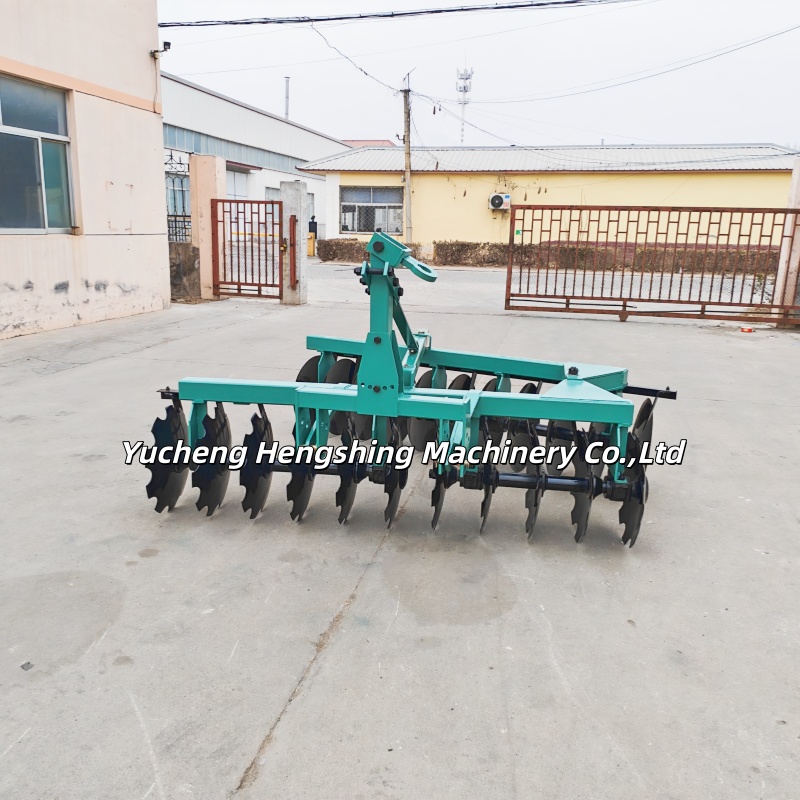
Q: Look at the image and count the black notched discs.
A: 11